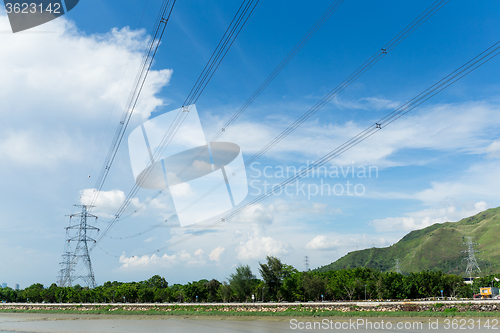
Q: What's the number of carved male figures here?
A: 0